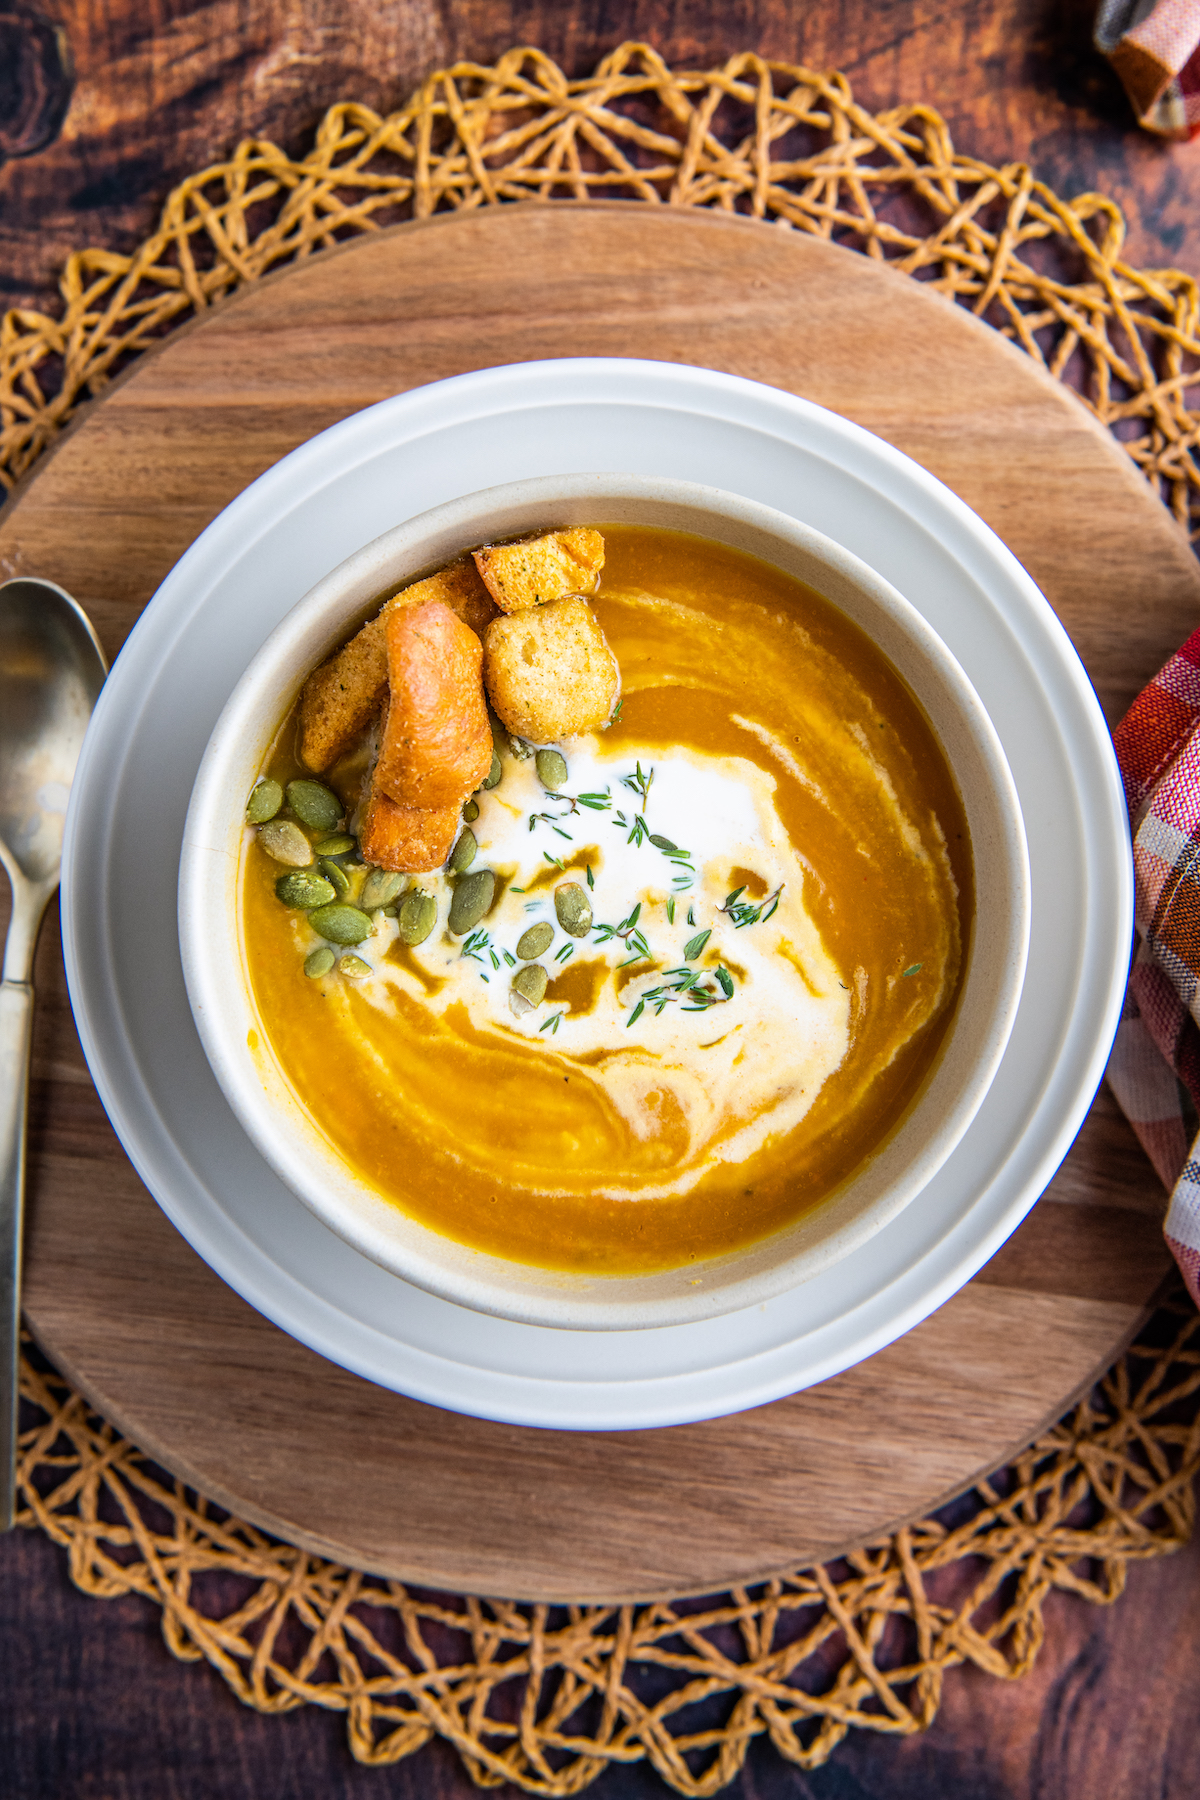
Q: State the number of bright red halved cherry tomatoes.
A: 0